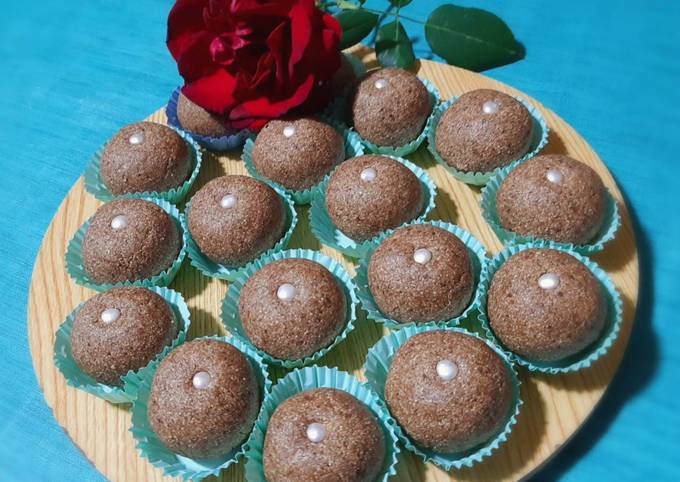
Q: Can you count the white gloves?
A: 0